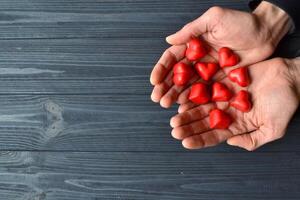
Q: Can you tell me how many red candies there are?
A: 9